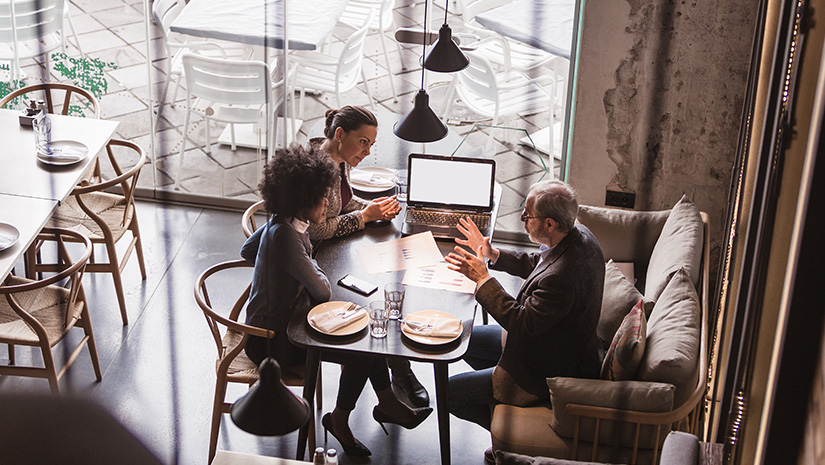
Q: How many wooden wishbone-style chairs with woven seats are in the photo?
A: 5